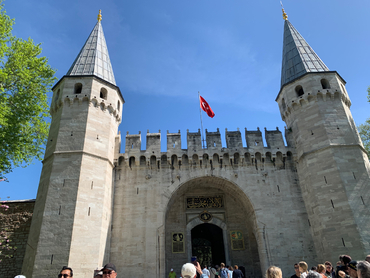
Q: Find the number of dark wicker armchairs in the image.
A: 0